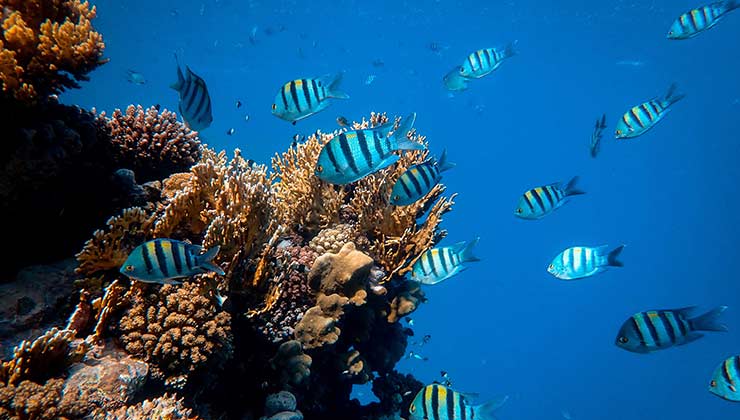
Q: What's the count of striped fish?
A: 14